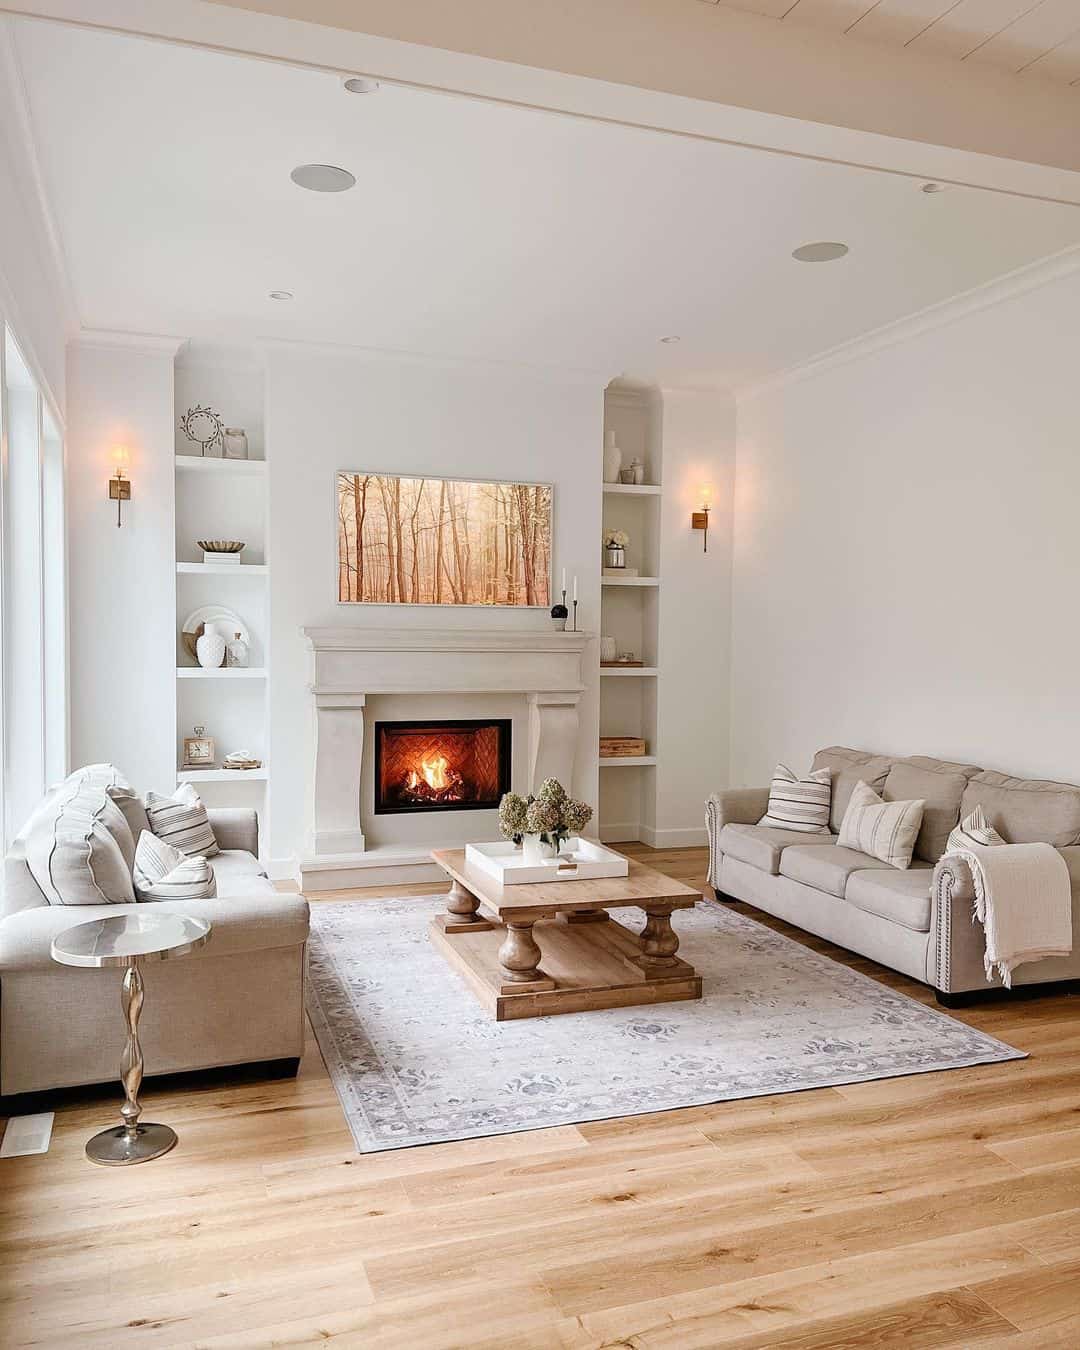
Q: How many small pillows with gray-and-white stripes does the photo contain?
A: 5